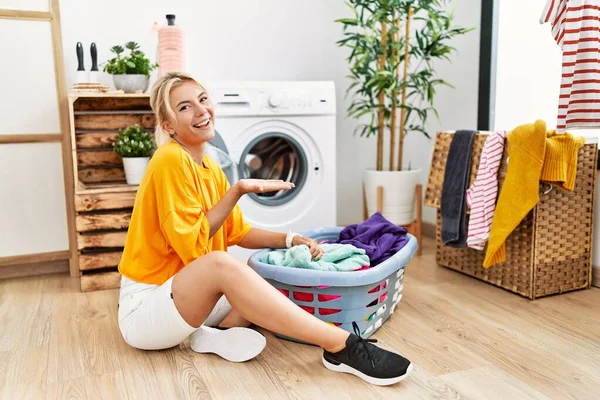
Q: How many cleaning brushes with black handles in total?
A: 2